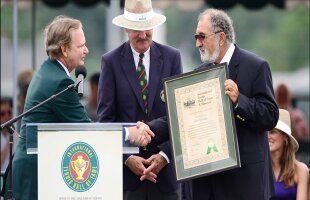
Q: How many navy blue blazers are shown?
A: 2